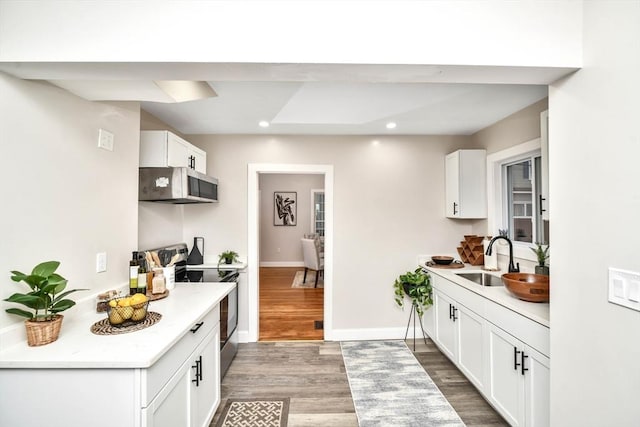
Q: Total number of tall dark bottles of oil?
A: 2